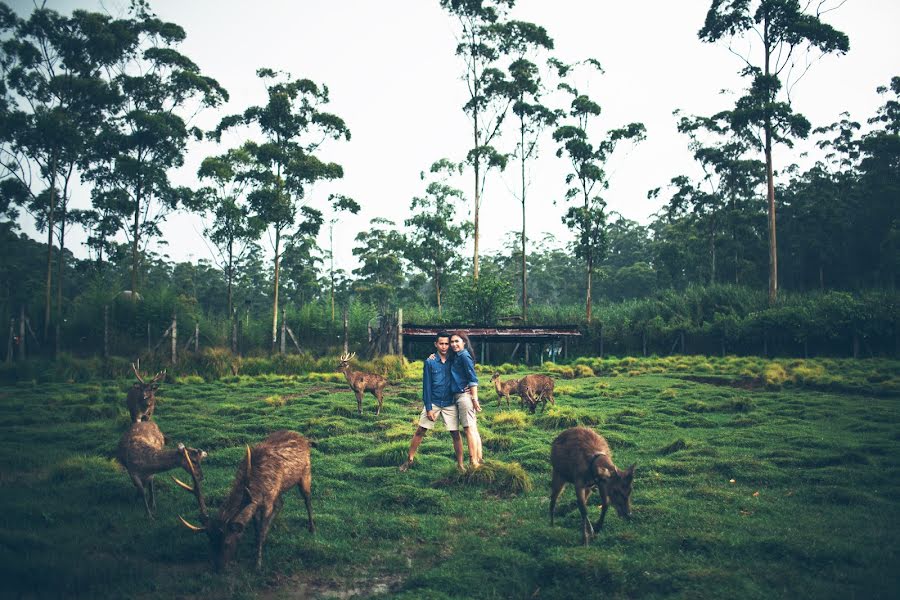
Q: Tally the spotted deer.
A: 7